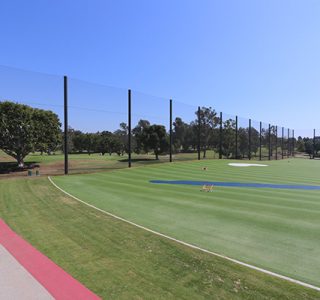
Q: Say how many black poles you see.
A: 14